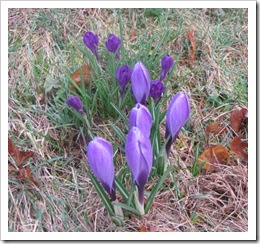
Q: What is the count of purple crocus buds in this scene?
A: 11